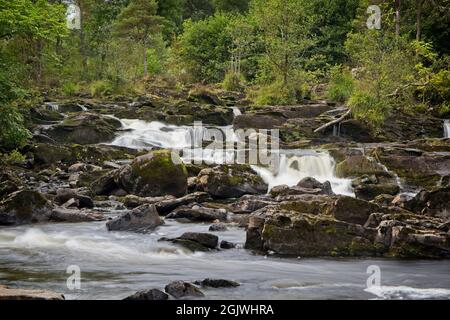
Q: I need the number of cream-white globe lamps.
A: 0